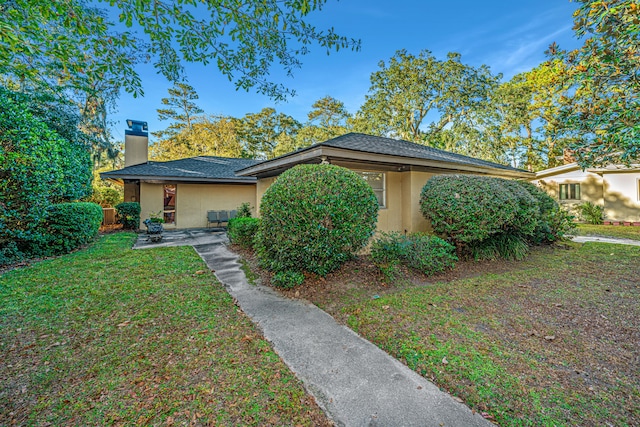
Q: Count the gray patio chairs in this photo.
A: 3